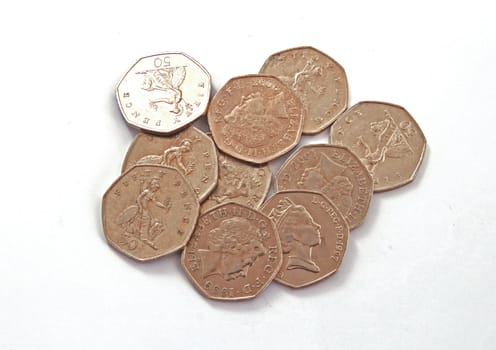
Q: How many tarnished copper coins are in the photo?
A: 9